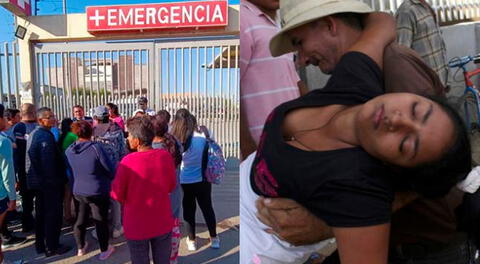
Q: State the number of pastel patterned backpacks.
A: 1